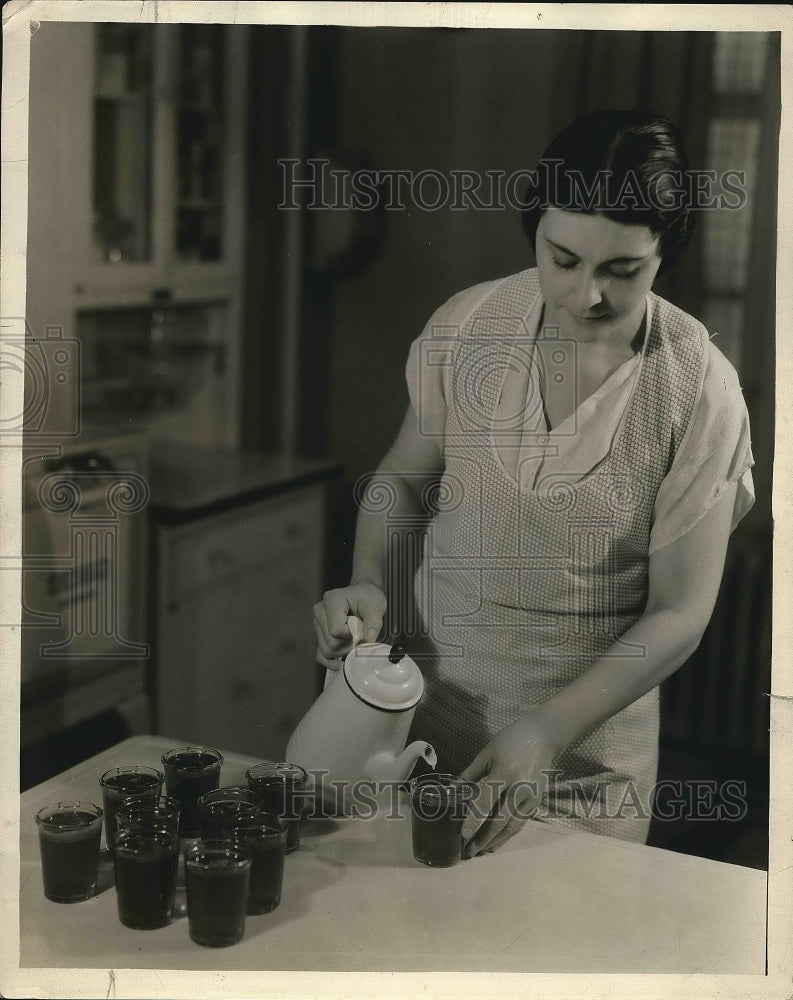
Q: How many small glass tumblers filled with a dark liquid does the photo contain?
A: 10